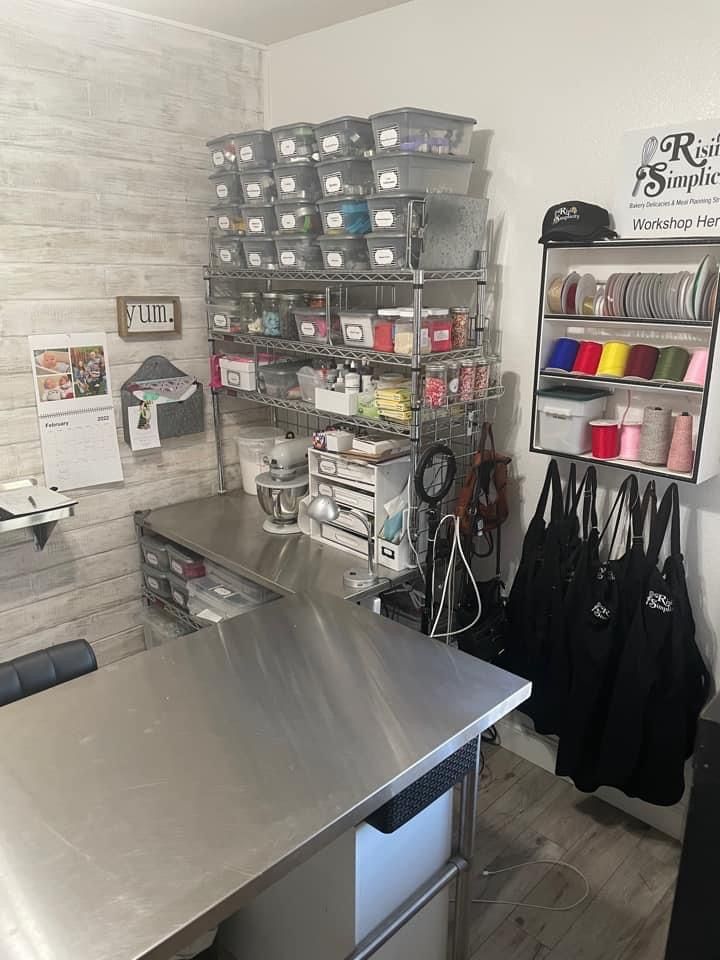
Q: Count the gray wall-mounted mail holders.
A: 1